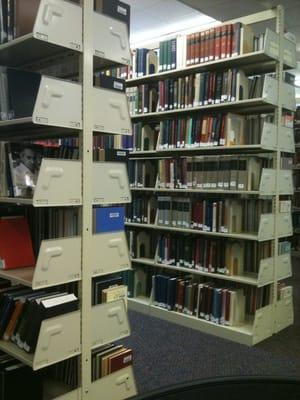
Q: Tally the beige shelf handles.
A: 11